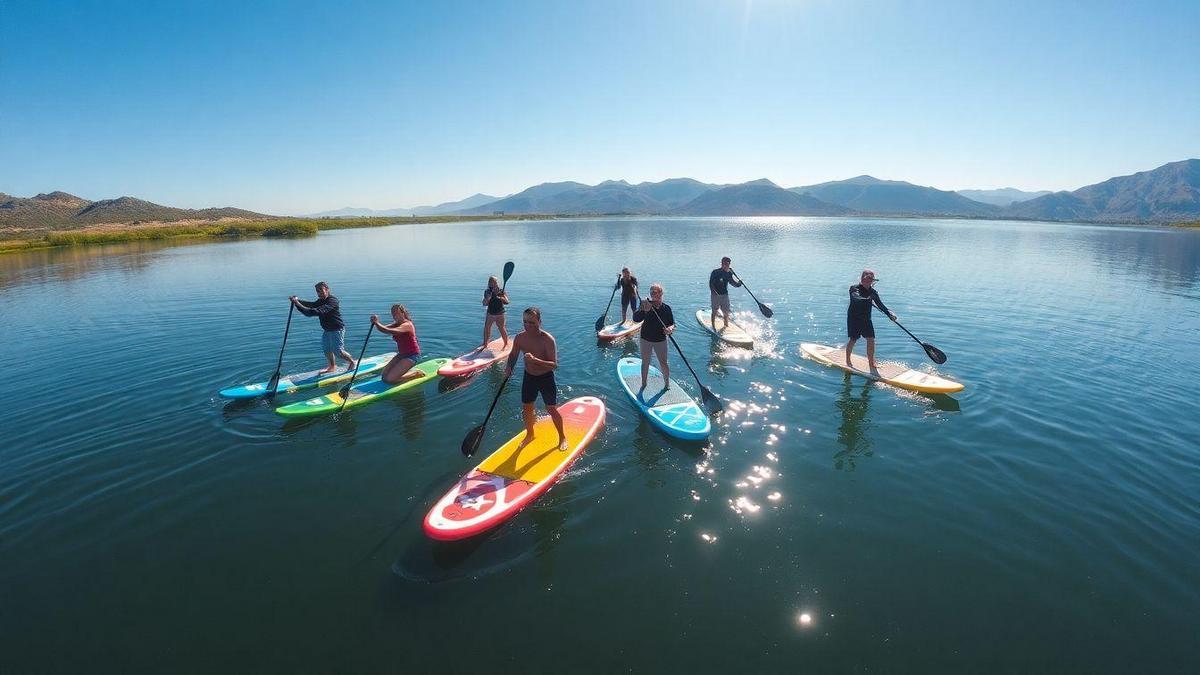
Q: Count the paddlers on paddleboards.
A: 8